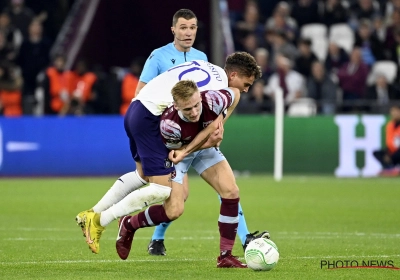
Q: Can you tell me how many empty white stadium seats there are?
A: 4